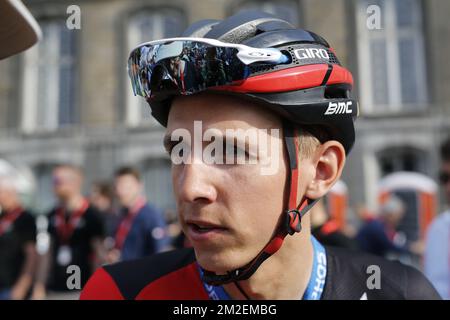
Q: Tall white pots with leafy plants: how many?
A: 0